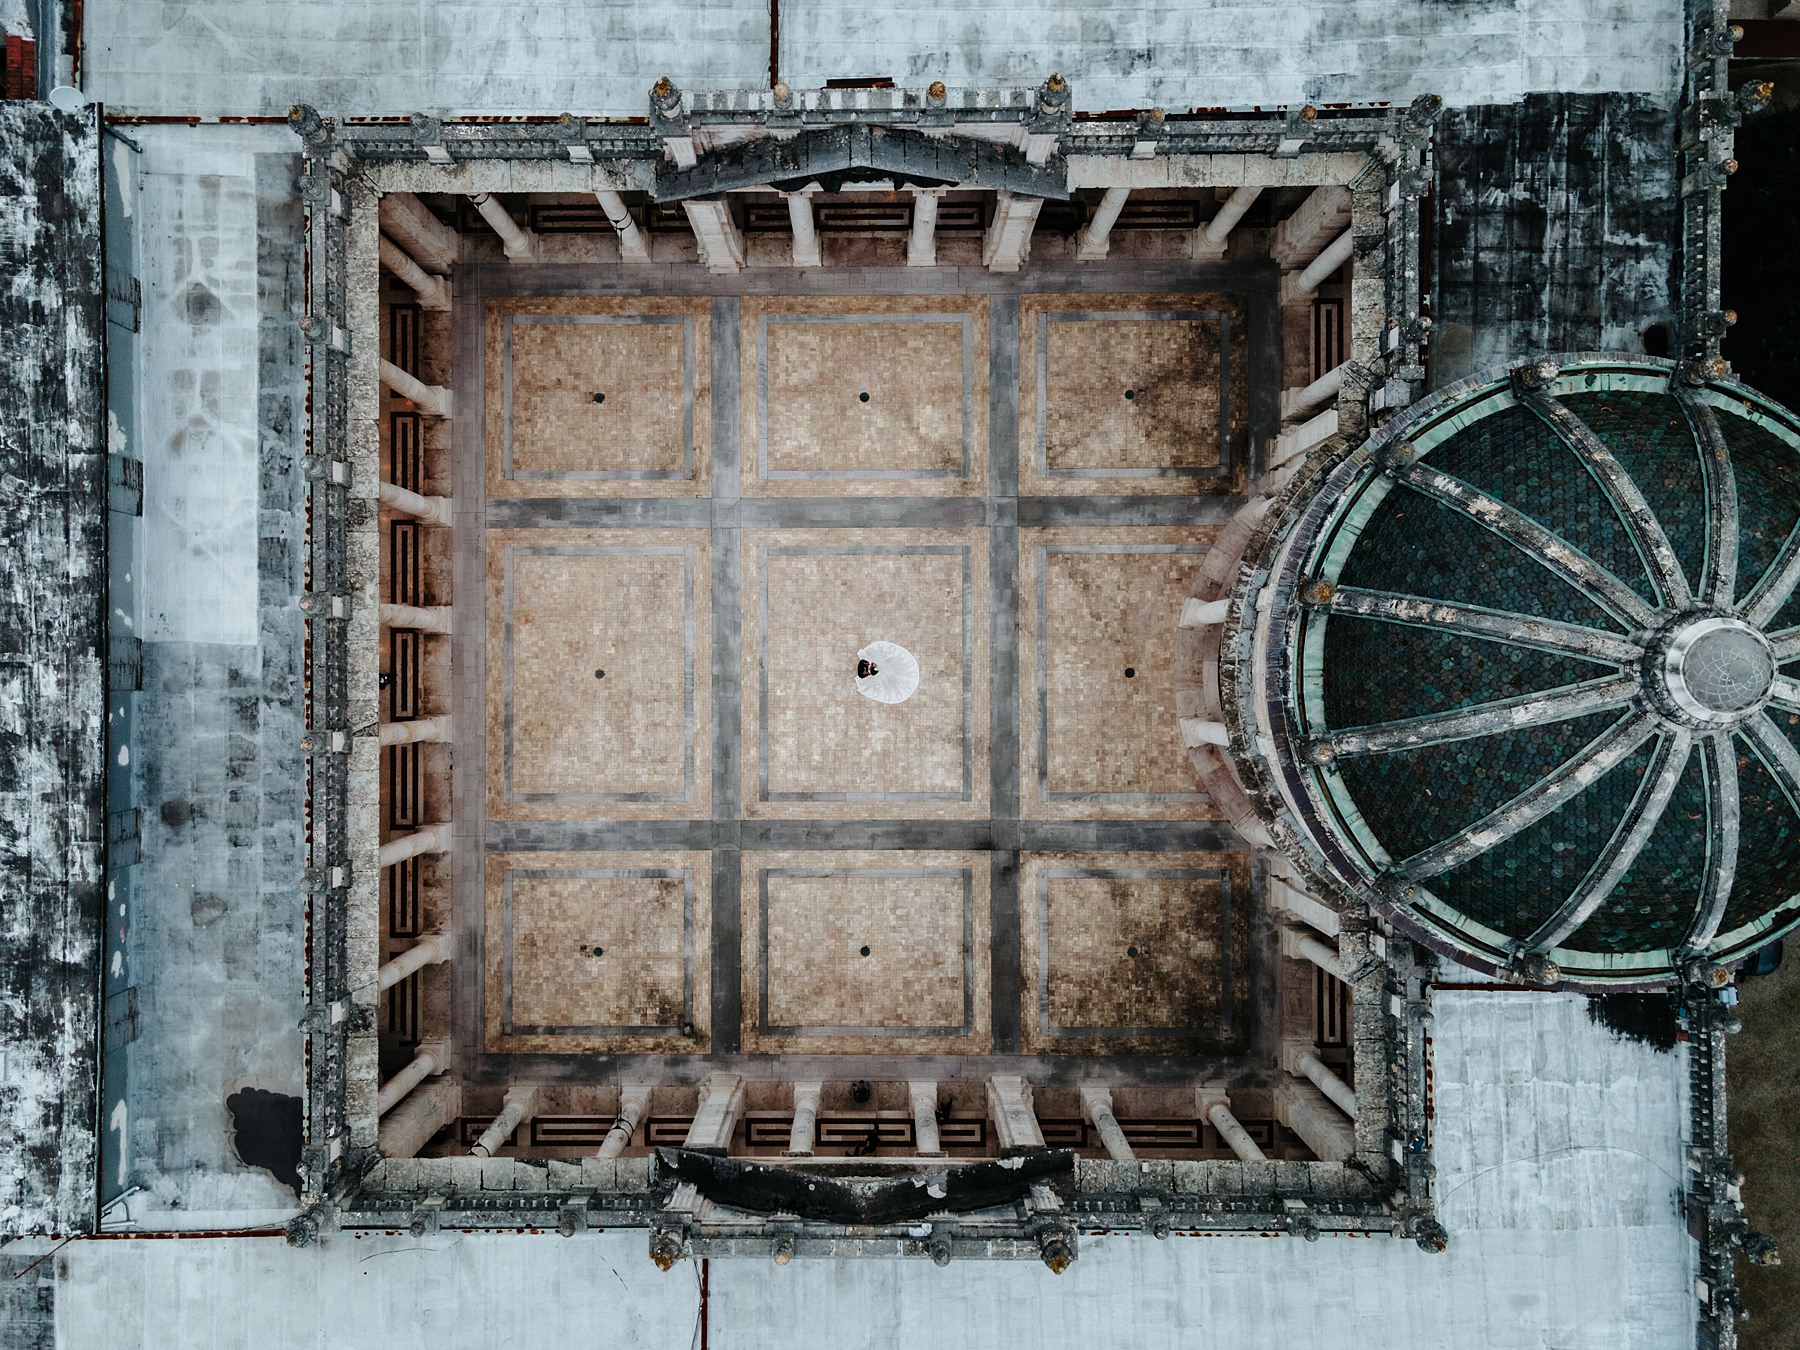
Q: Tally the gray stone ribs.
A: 12